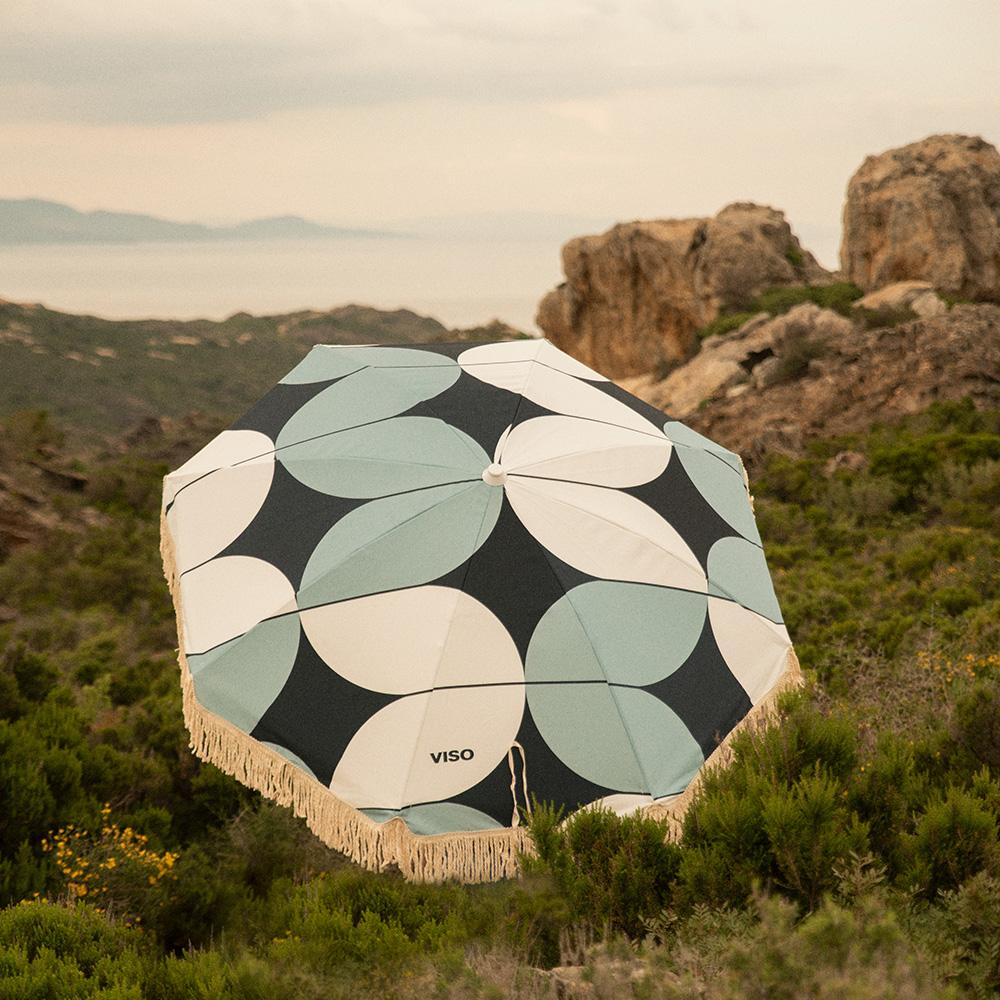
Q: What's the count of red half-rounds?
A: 0